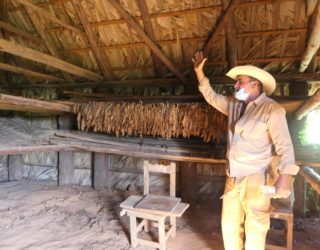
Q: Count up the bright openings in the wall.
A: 1